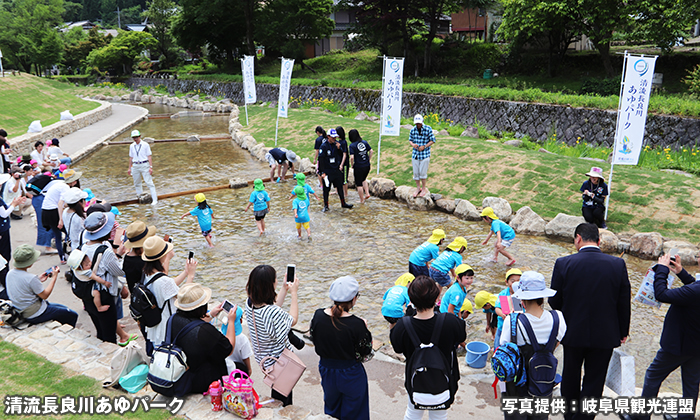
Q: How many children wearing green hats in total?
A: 3